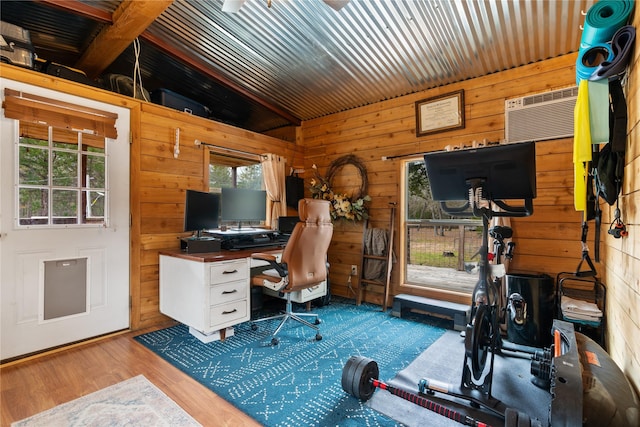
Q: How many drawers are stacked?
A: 3